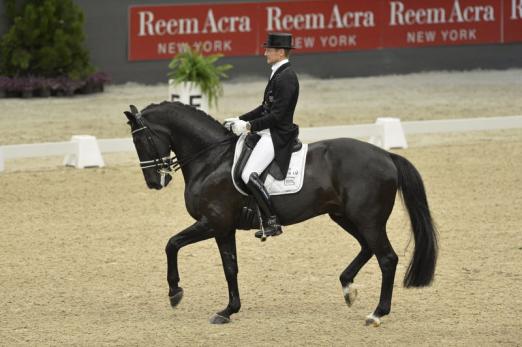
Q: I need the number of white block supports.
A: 2